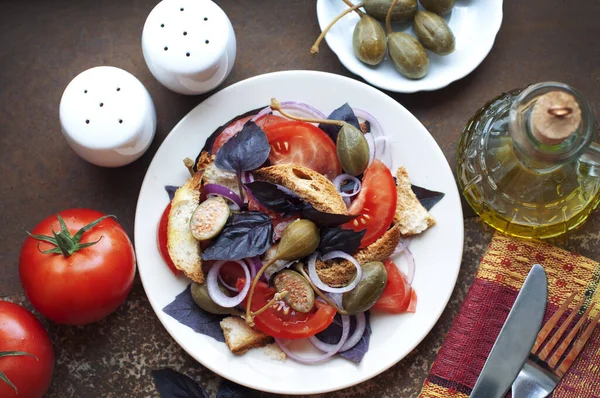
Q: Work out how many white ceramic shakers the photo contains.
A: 2